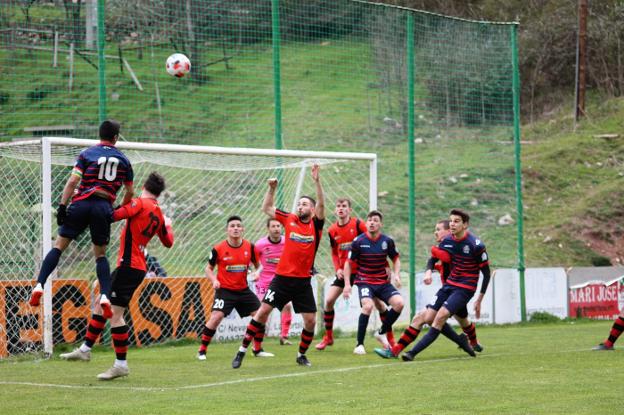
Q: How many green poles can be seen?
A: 4